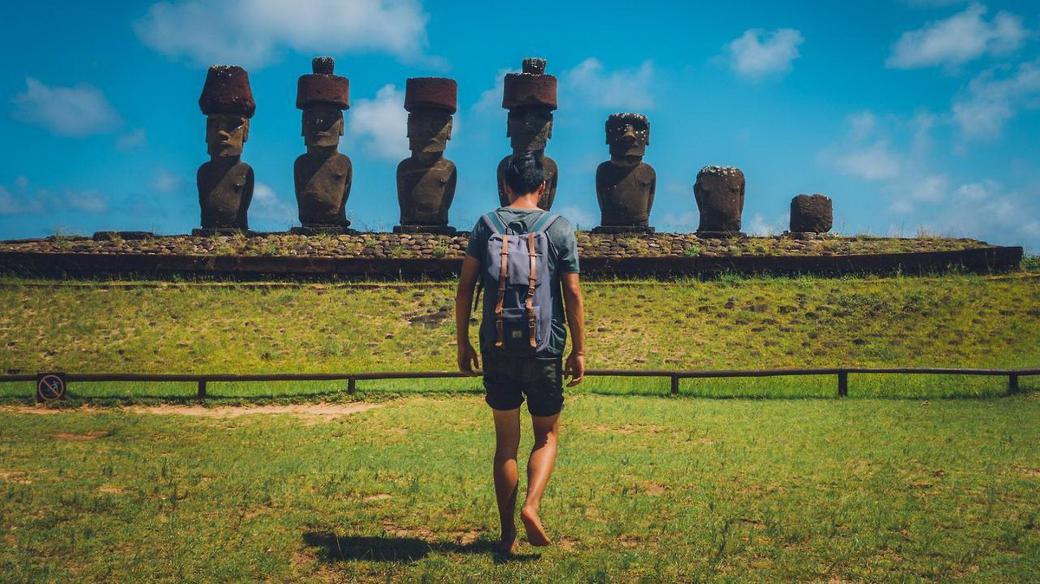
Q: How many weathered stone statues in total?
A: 7